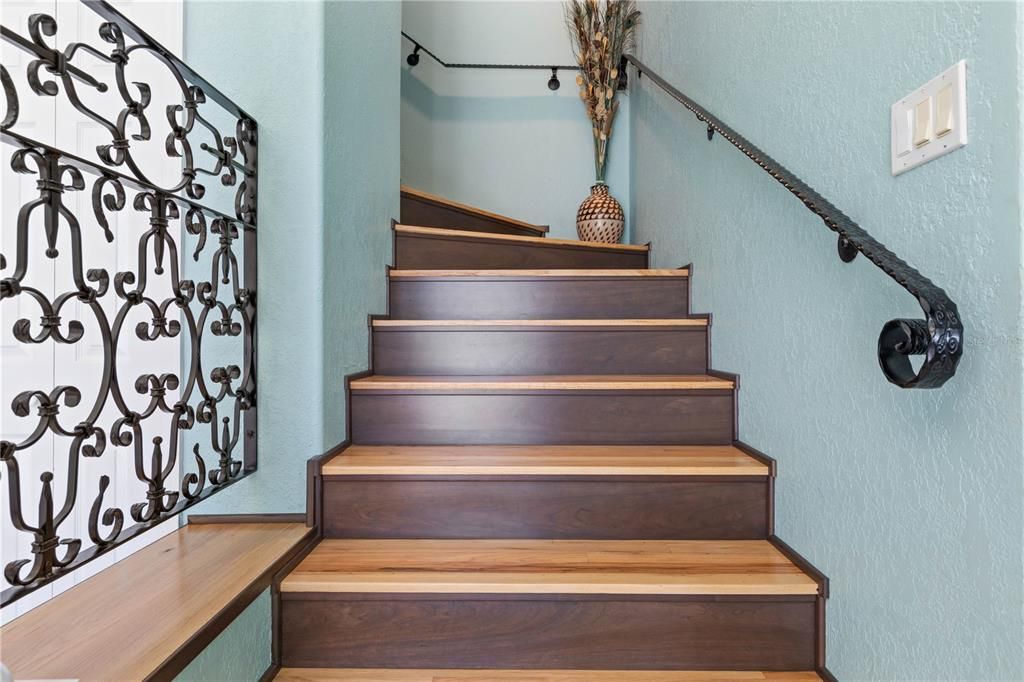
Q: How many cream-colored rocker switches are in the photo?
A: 2